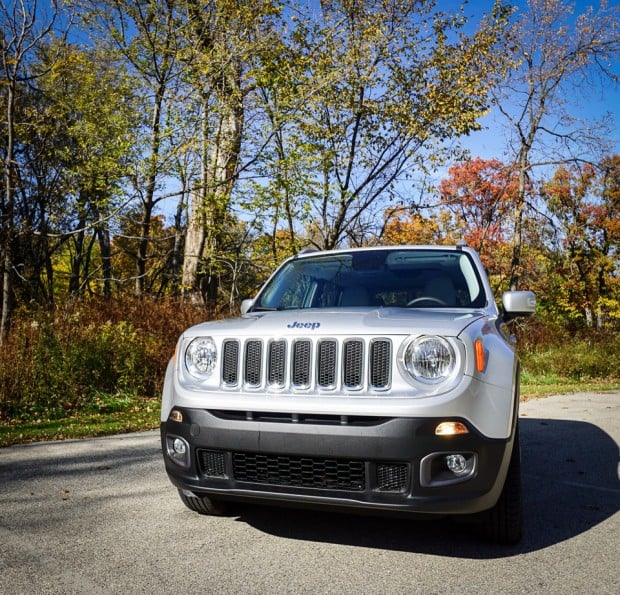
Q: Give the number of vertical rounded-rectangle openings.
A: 7